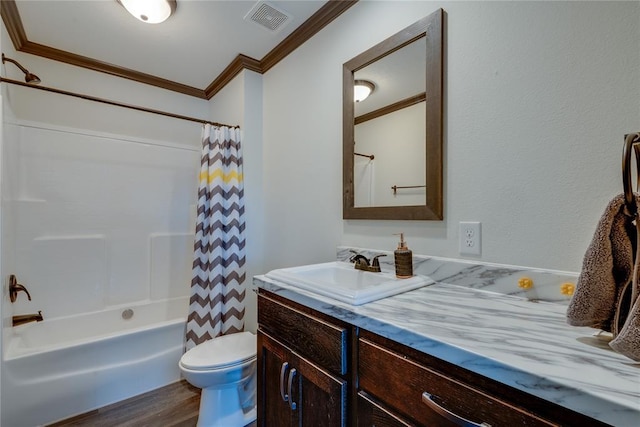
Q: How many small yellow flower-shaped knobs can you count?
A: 2